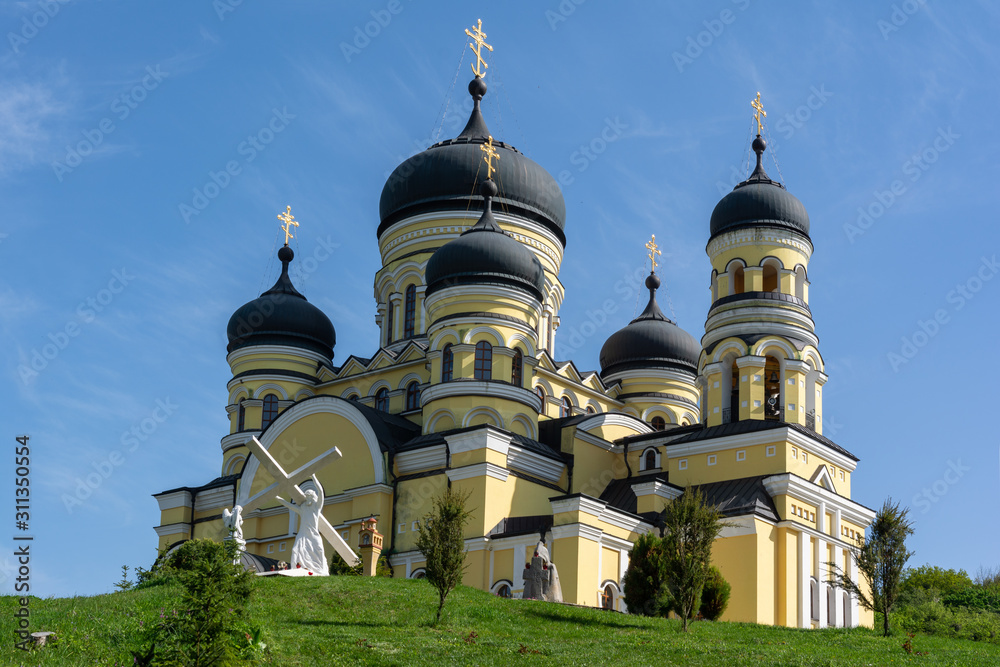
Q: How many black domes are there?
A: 5